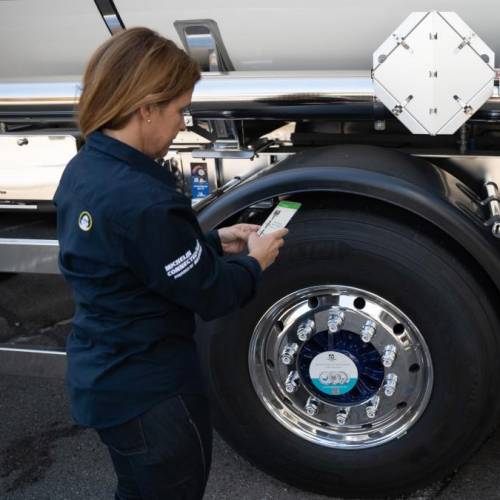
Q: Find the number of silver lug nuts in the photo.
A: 10